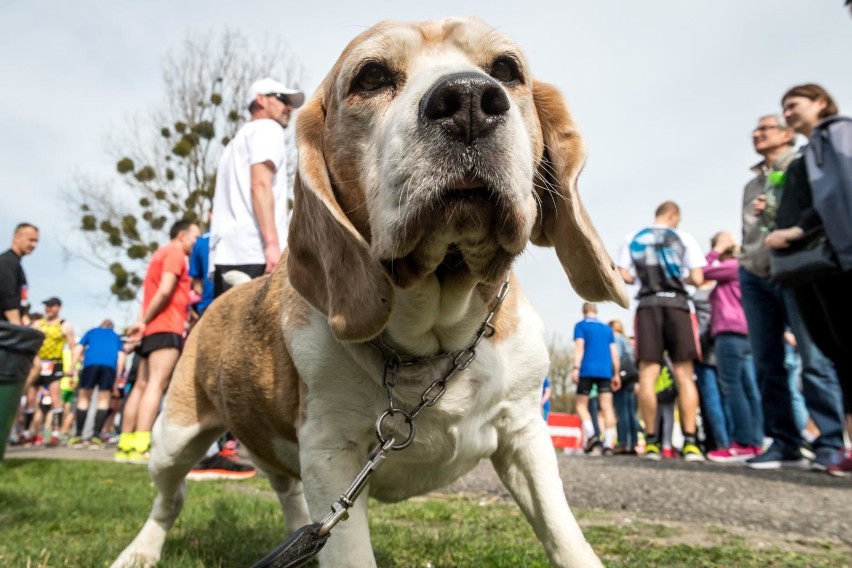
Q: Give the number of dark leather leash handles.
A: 1